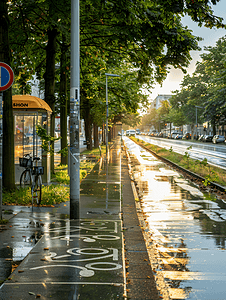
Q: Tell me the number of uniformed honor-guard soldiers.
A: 0